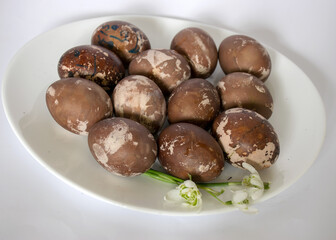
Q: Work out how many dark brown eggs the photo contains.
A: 12